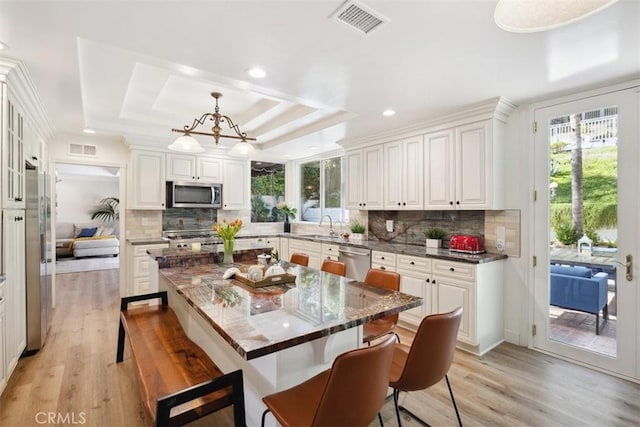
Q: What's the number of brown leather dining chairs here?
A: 5